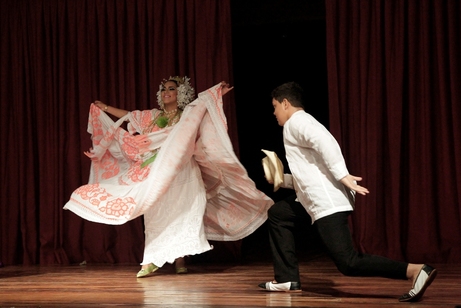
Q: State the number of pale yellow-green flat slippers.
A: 2